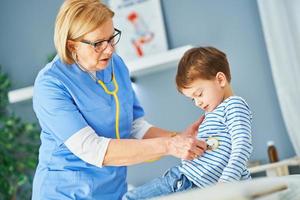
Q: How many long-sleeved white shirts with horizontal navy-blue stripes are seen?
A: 1